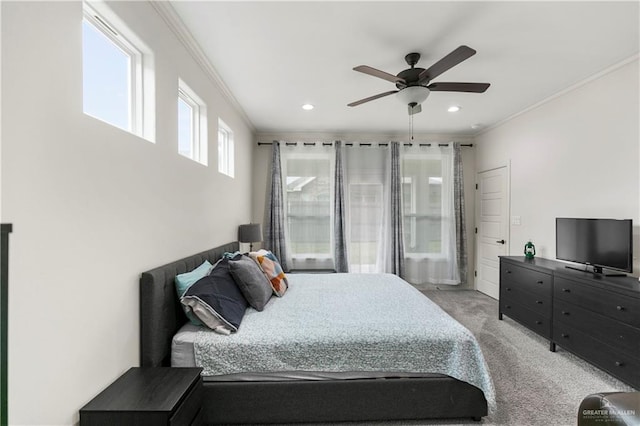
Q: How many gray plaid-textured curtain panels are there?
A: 4